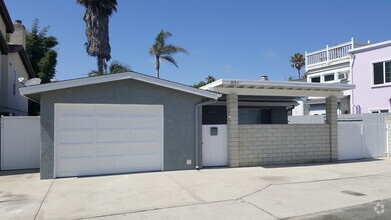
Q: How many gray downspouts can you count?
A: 1